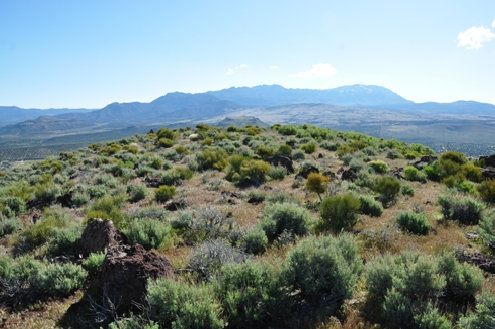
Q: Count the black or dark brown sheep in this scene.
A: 0